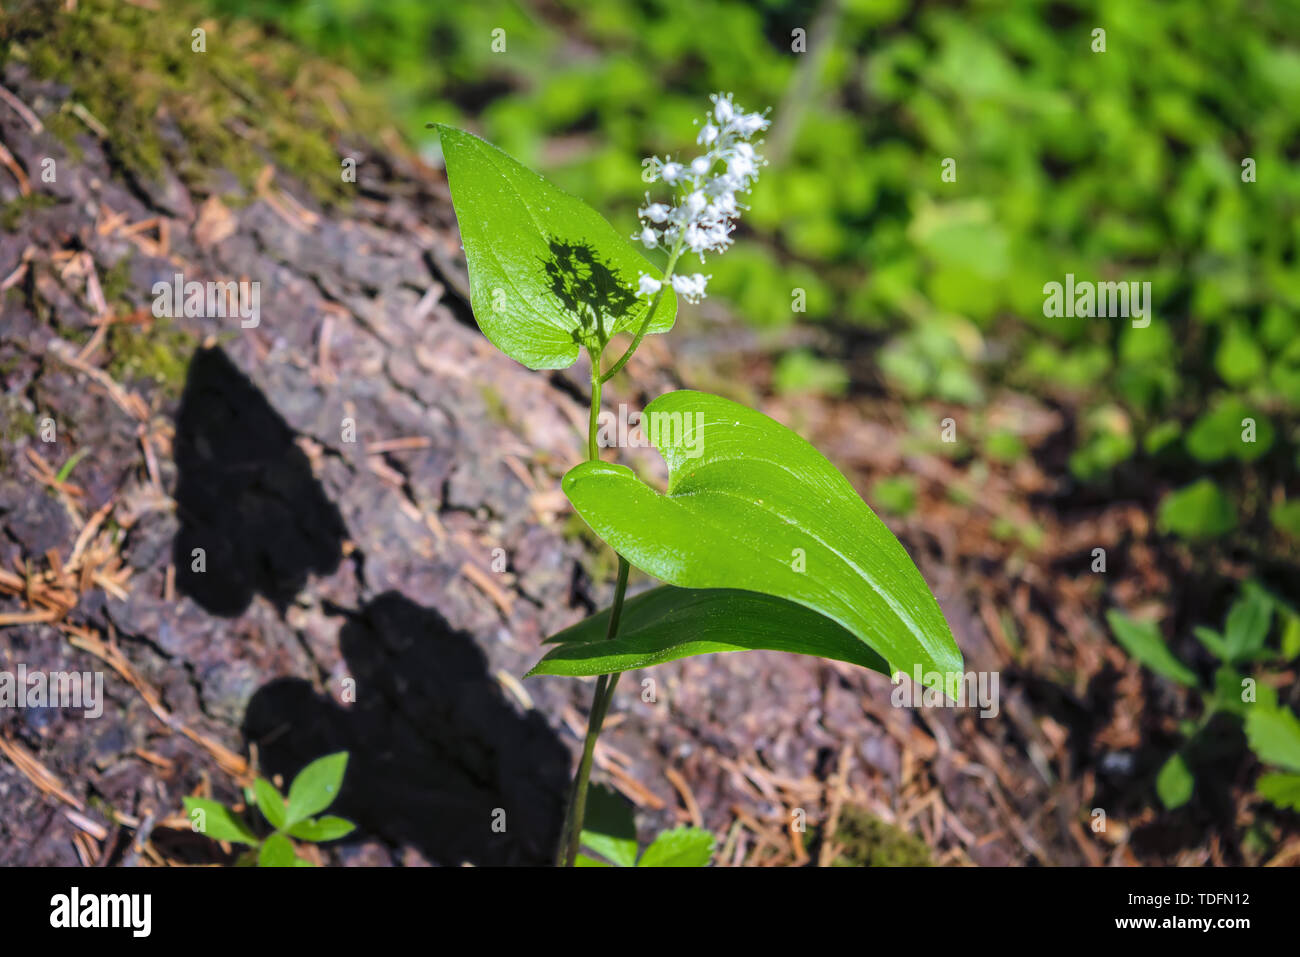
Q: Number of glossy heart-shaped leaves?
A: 3